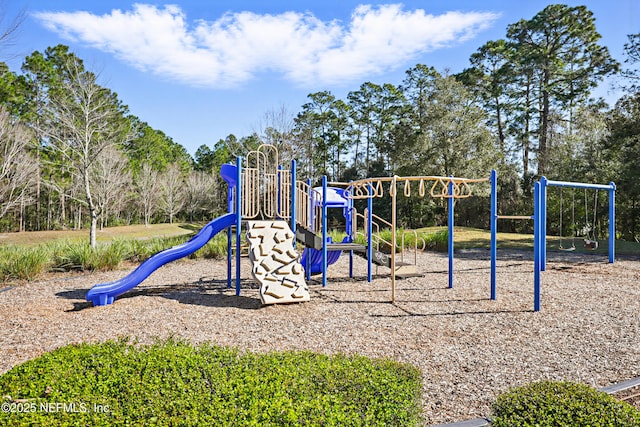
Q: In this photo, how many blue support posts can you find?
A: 13